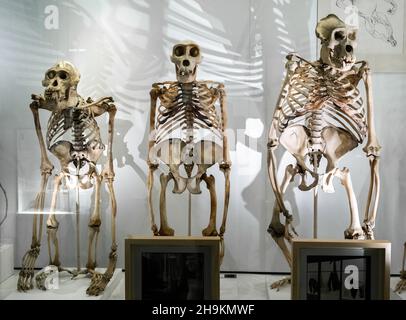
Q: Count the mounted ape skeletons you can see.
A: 3